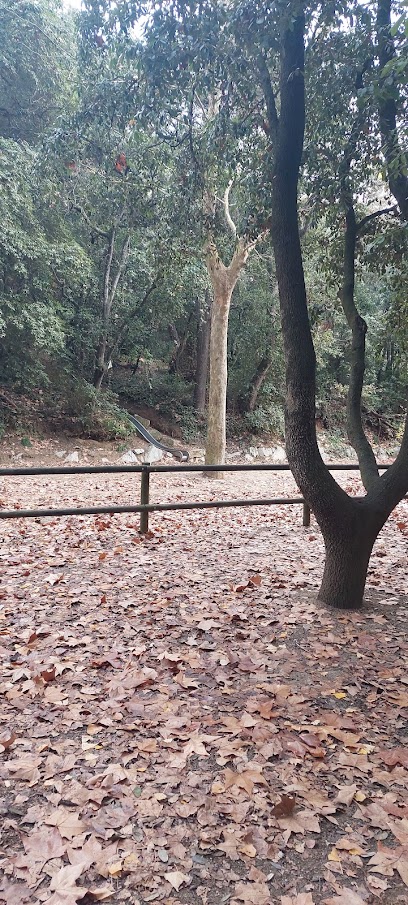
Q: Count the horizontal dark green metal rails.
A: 2